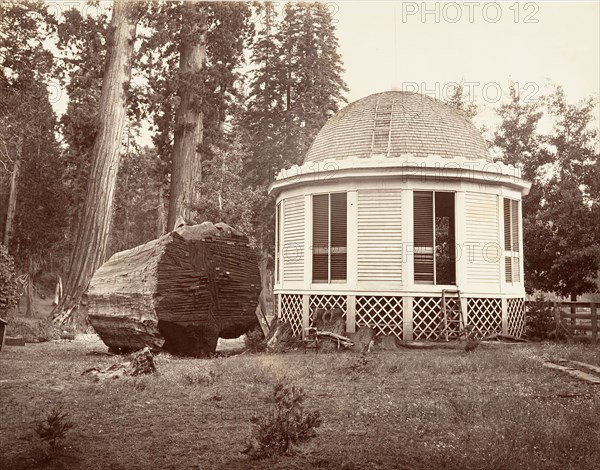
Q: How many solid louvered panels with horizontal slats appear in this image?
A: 3